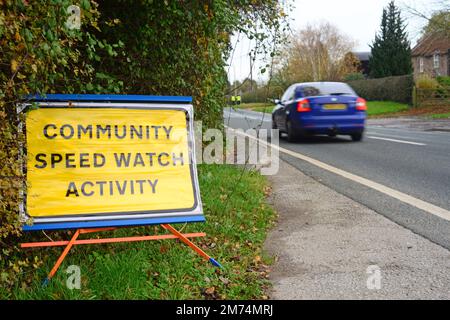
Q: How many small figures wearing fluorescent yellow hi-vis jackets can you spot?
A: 2